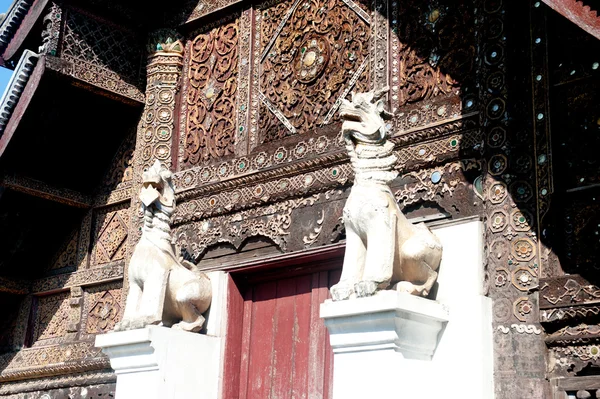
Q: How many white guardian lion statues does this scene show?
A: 2